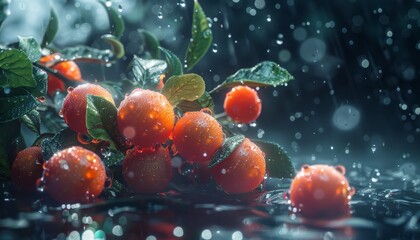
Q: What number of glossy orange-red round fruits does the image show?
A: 10